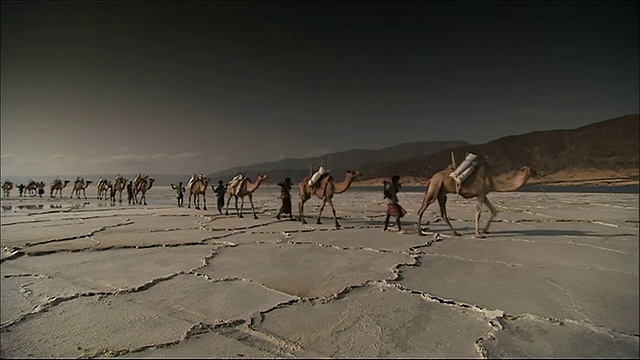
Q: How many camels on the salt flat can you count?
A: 11